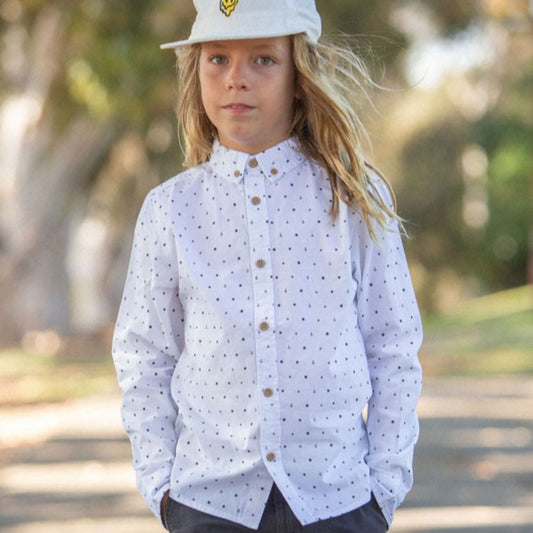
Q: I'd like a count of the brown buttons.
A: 8